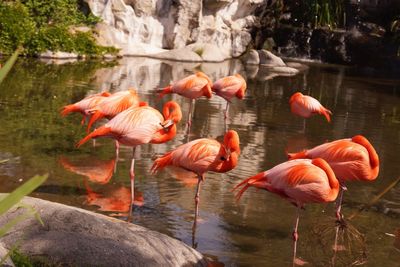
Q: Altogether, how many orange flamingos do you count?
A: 9